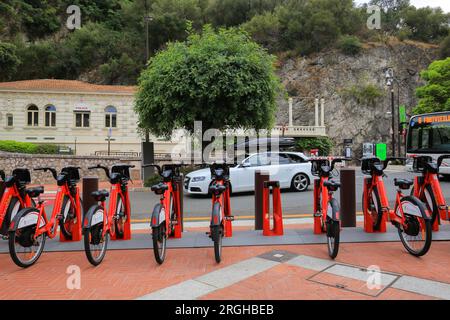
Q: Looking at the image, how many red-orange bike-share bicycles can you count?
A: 8